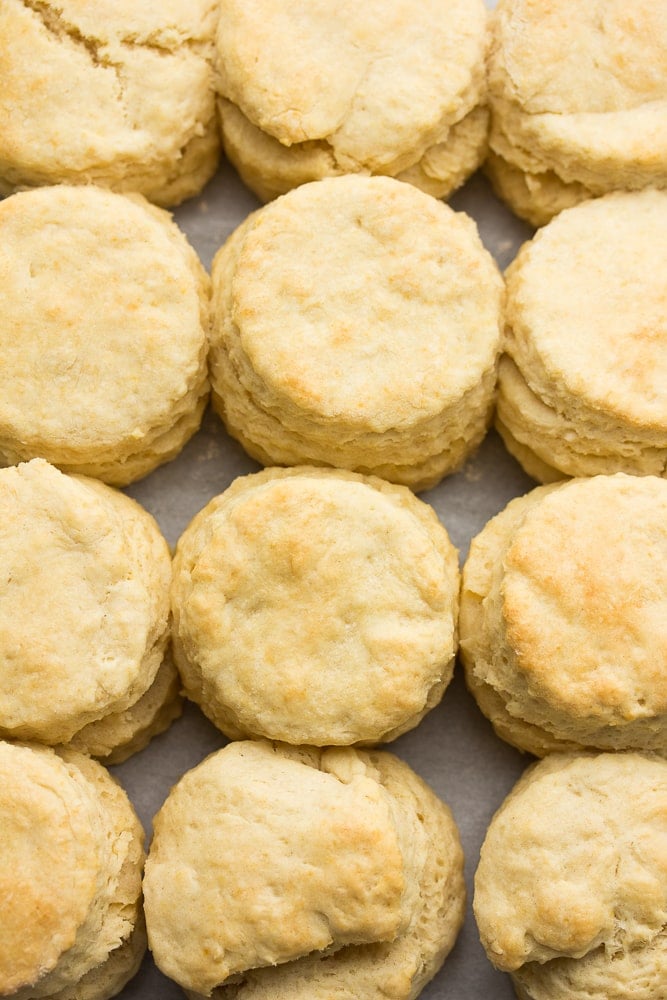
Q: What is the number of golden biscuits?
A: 12